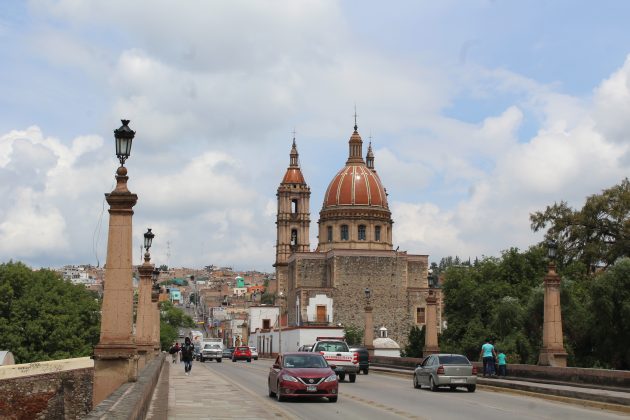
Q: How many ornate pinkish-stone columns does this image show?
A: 6